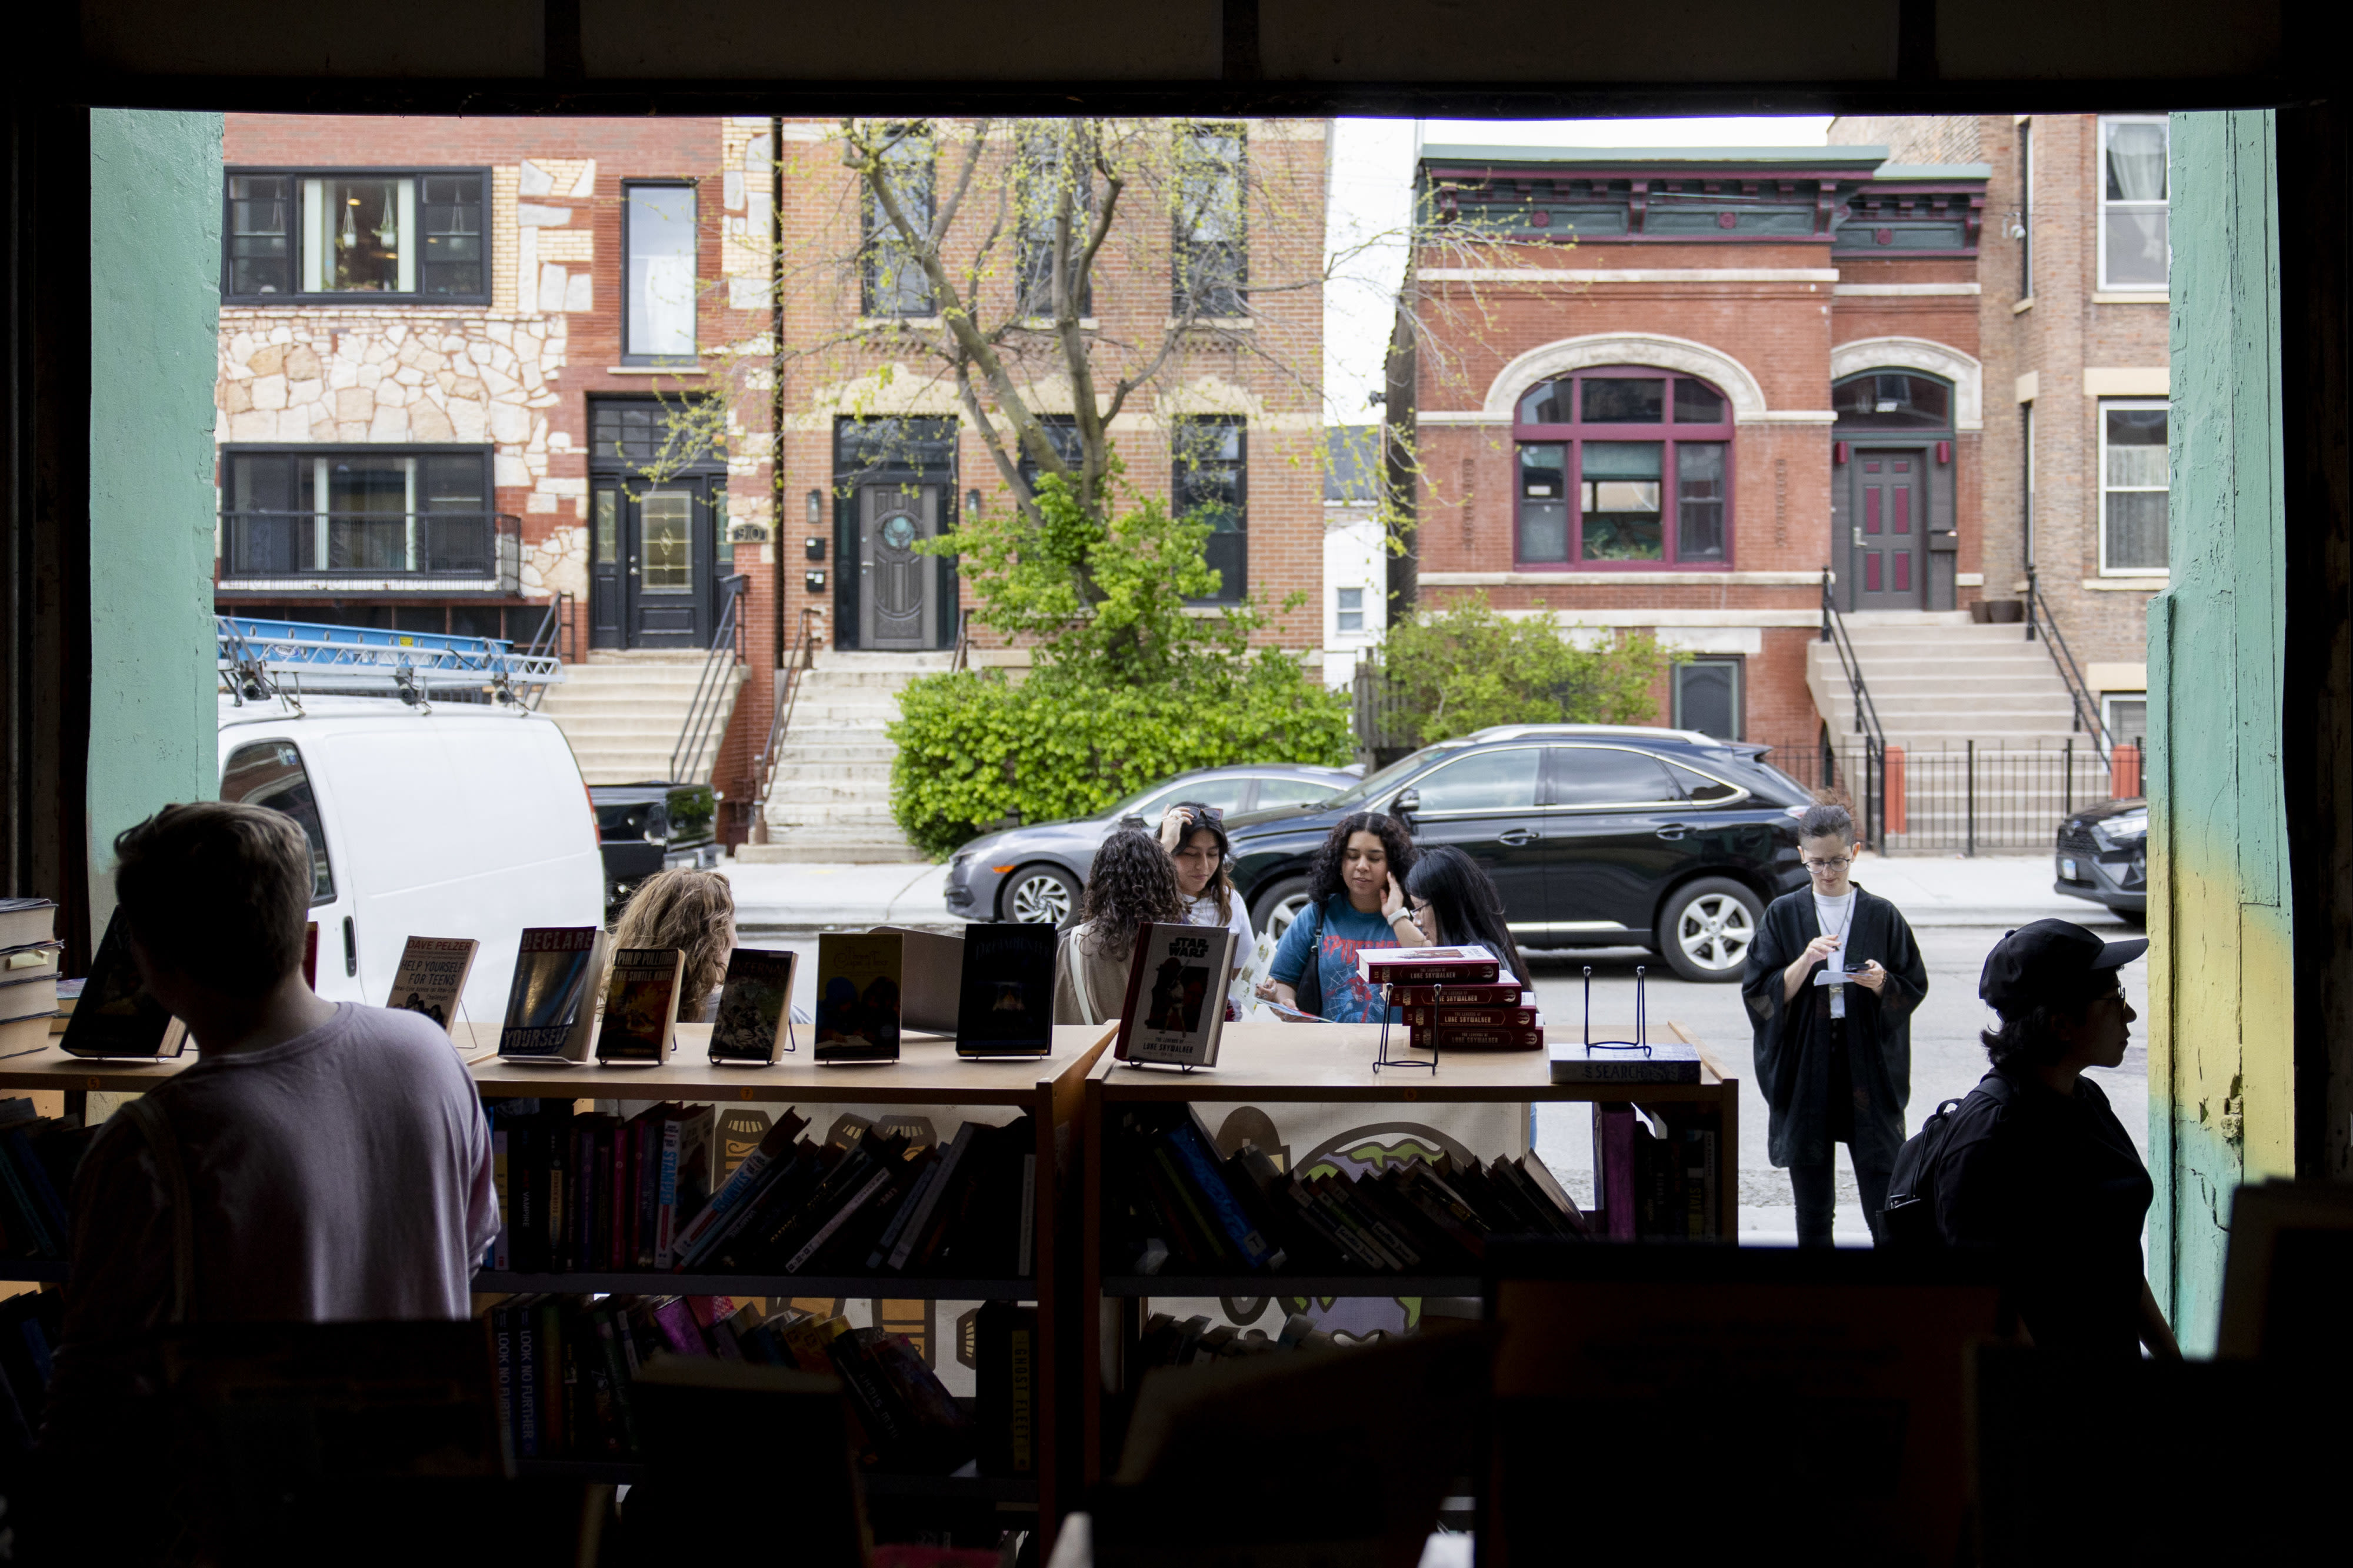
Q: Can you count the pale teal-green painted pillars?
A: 2